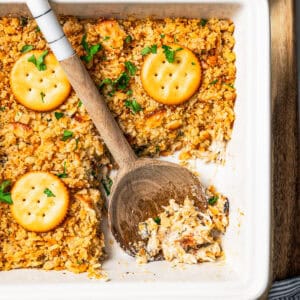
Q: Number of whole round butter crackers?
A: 3